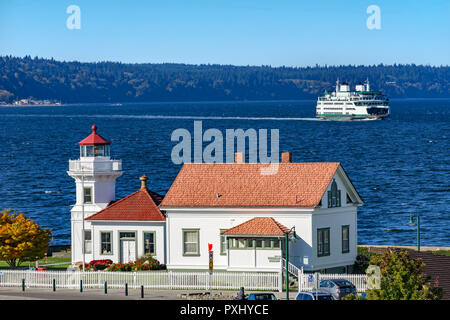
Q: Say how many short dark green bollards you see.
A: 6